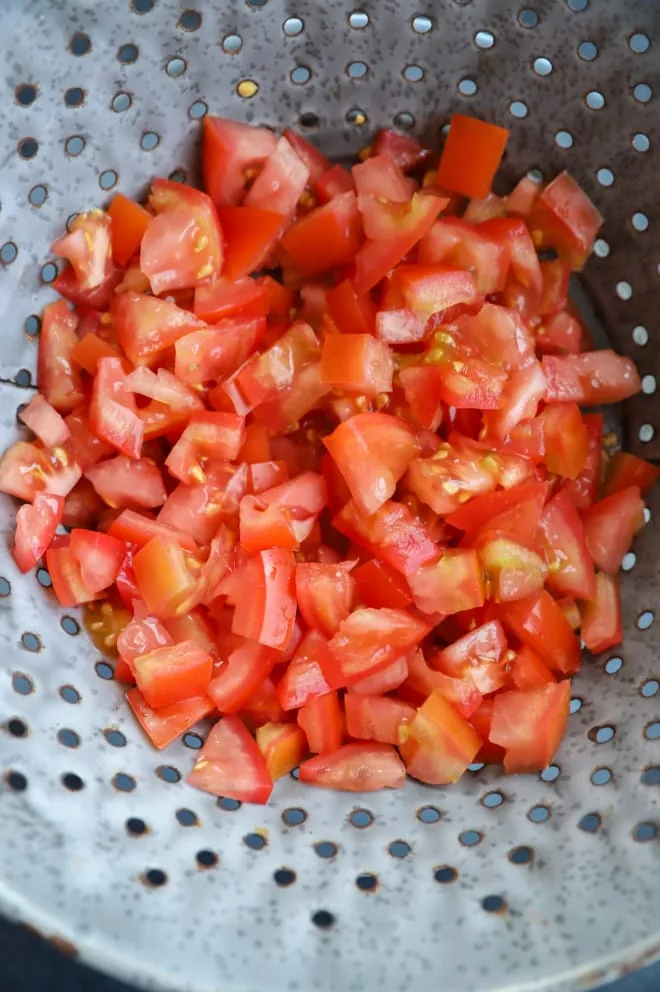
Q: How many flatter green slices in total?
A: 0